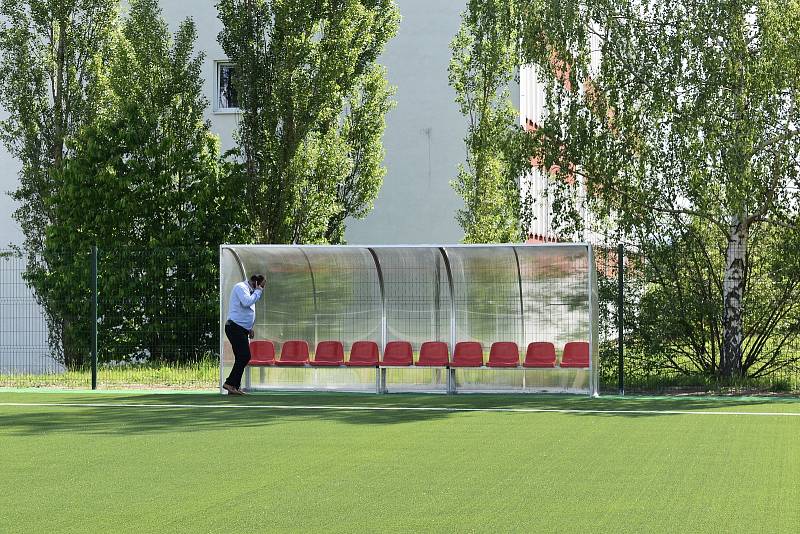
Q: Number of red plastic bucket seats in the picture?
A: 10